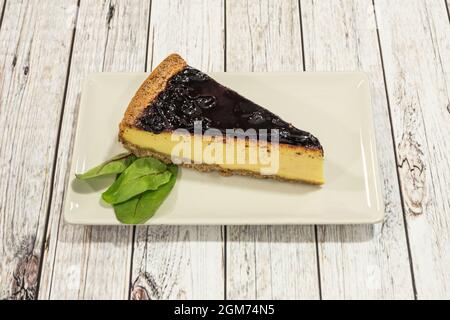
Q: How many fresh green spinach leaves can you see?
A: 3